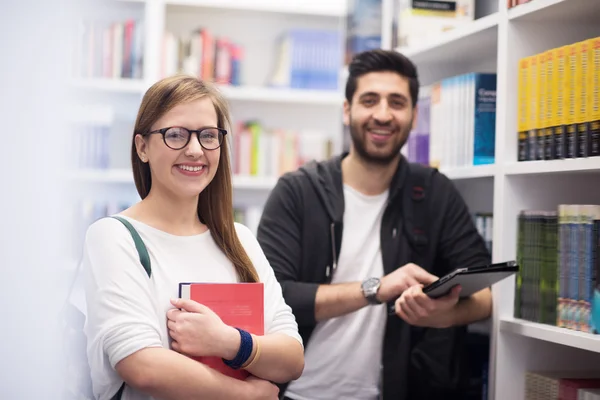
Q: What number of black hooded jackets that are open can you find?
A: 1